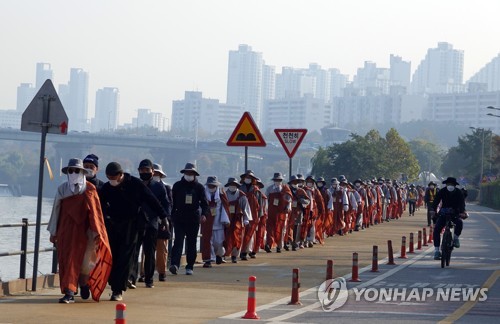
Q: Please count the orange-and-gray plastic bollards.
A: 12